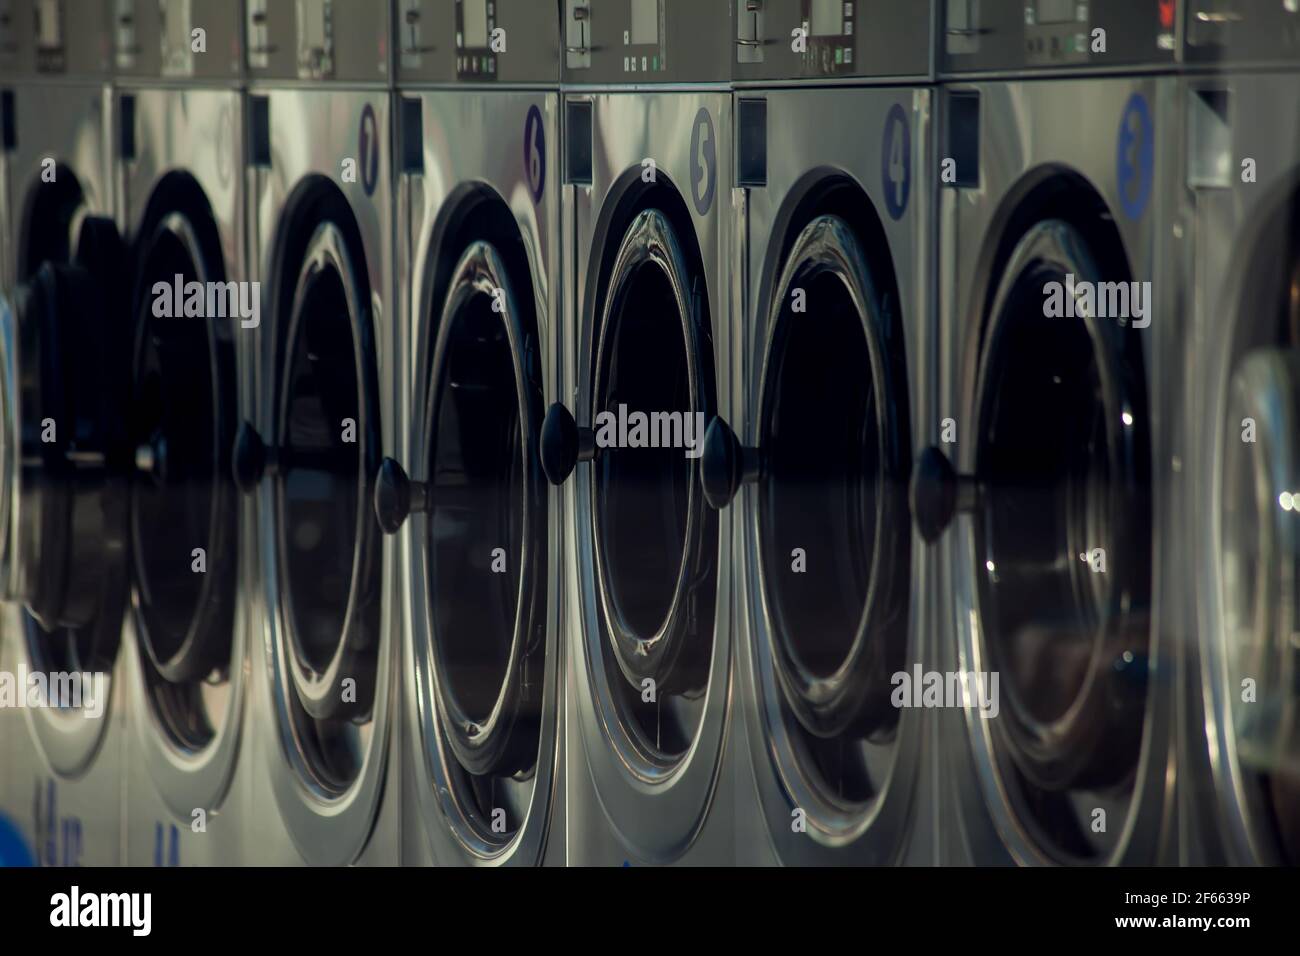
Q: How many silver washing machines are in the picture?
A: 8